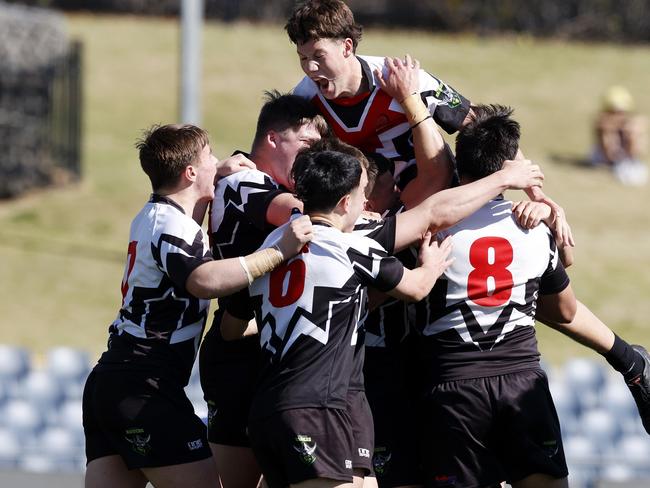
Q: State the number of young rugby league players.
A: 7